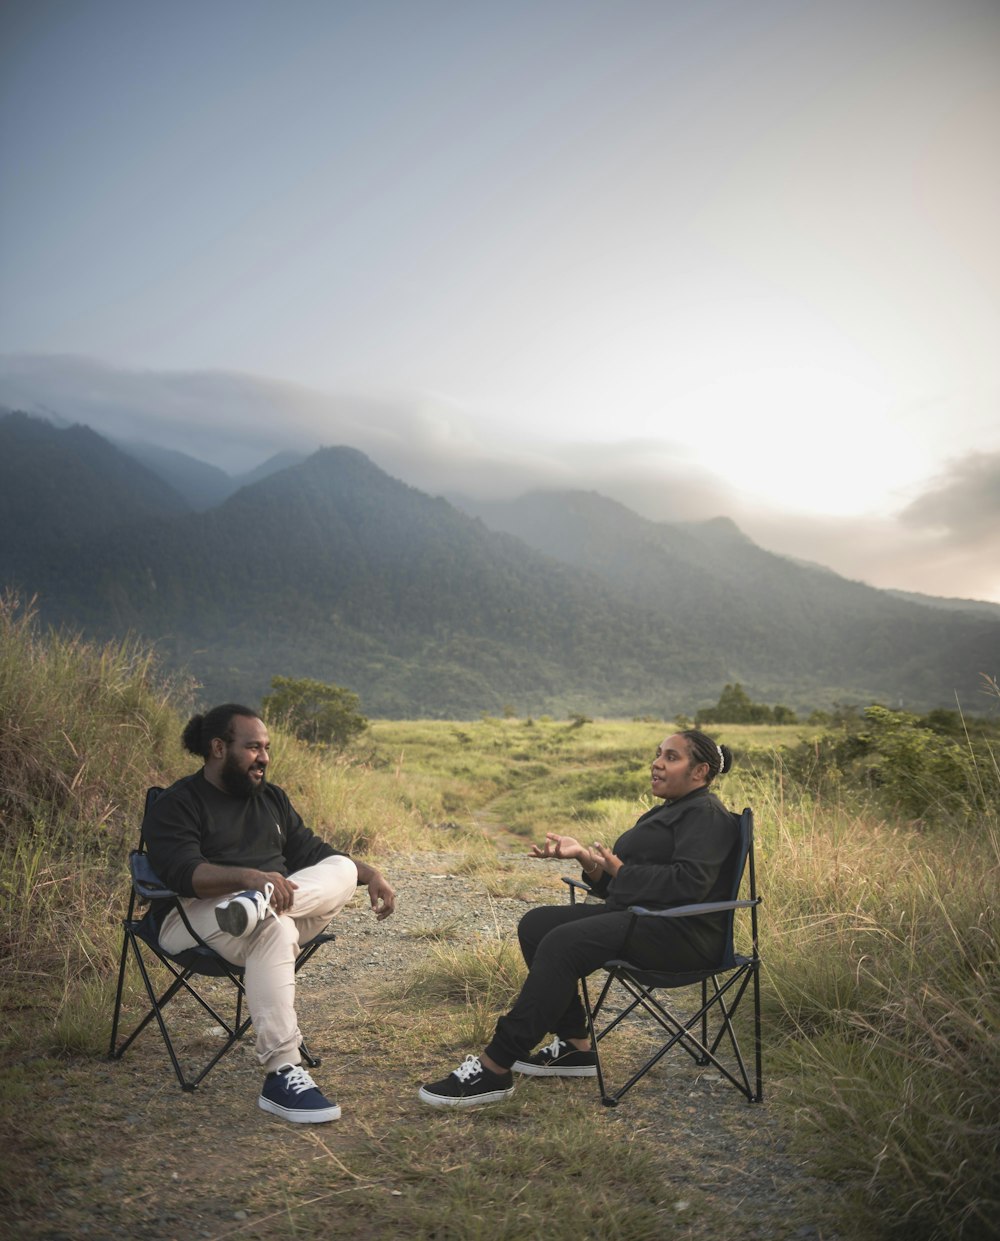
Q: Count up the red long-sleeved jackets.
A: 0